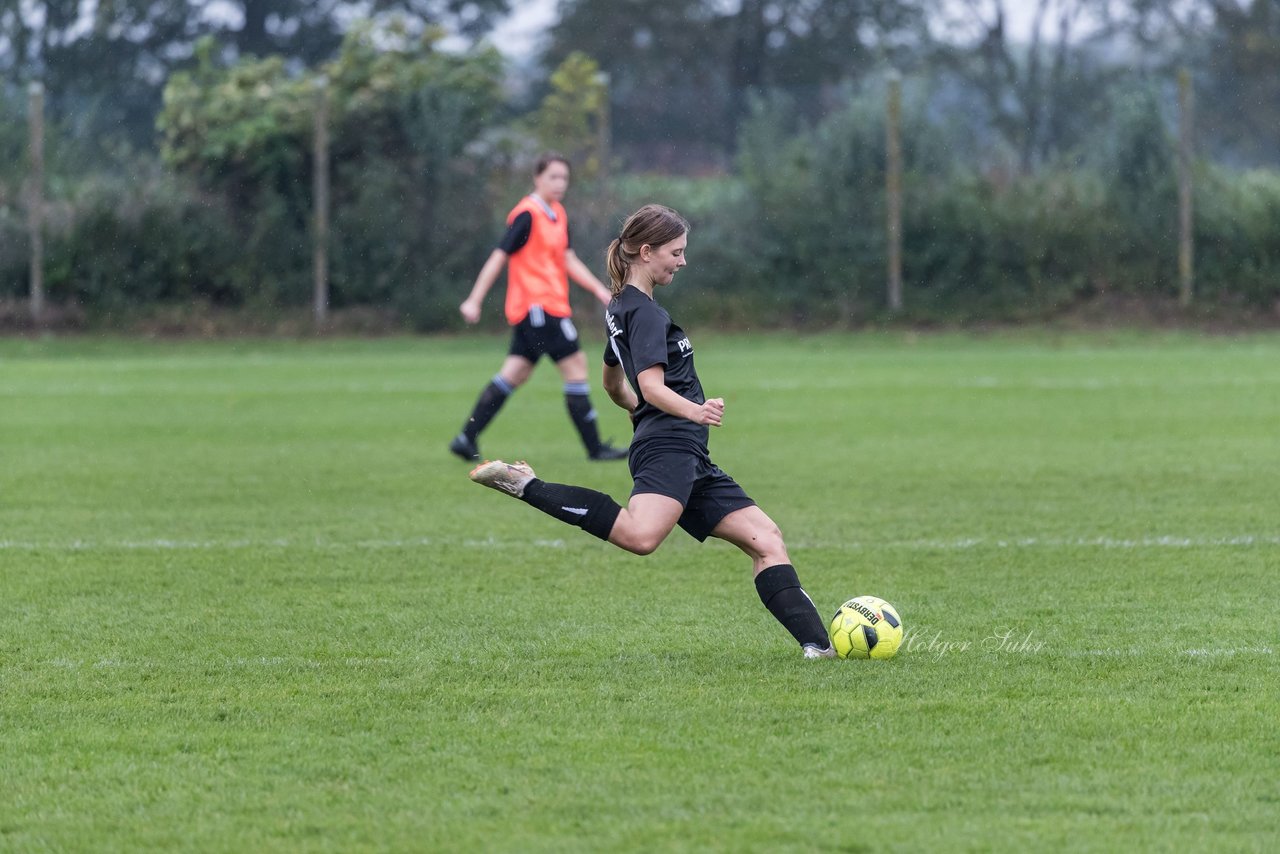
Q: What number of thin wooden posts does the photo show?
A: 5